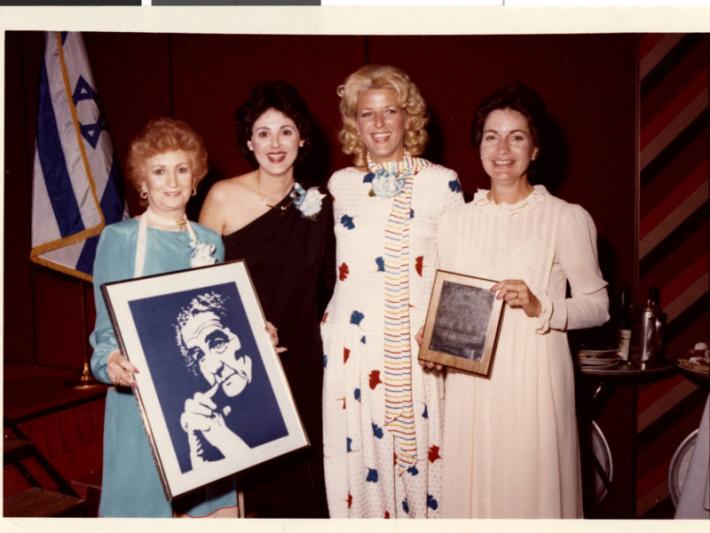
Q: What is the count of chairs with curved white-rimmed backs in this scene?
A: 2